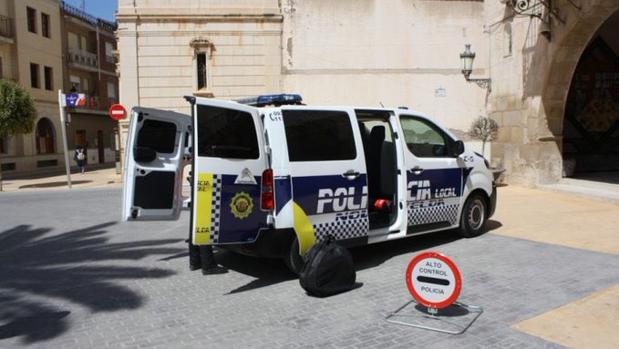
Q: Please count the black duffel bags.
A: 1